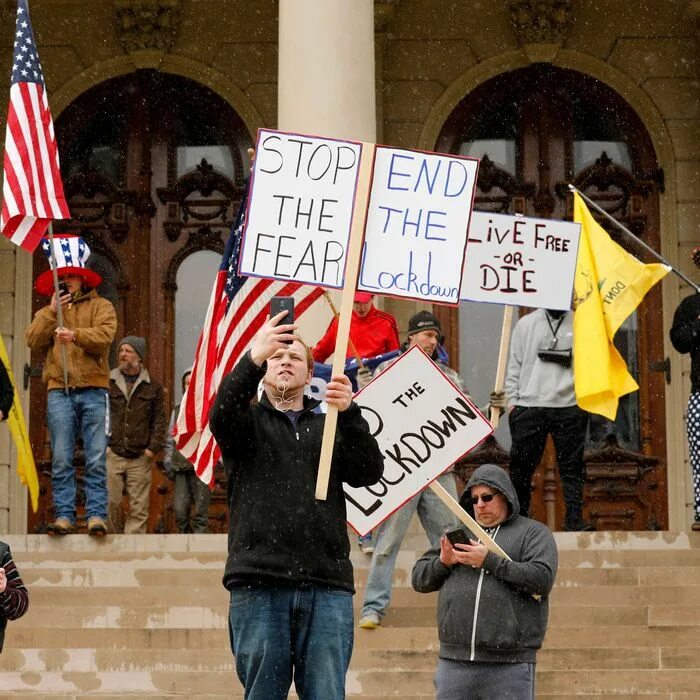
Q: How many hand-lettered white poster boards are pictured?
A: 4